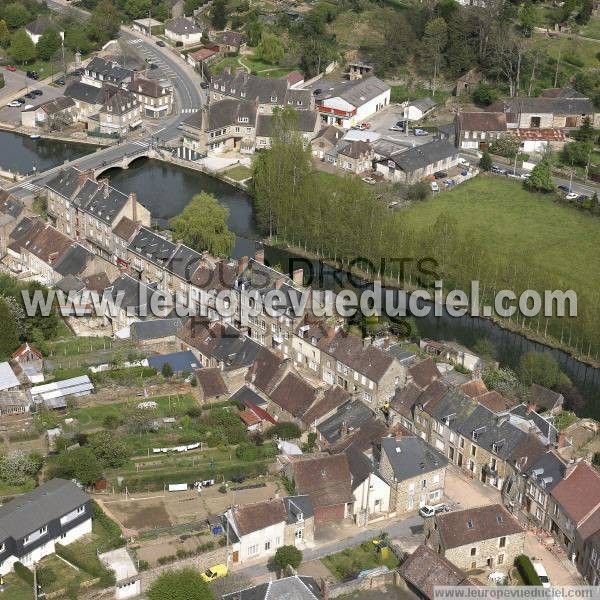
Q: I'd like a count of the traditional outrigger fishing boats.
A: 0